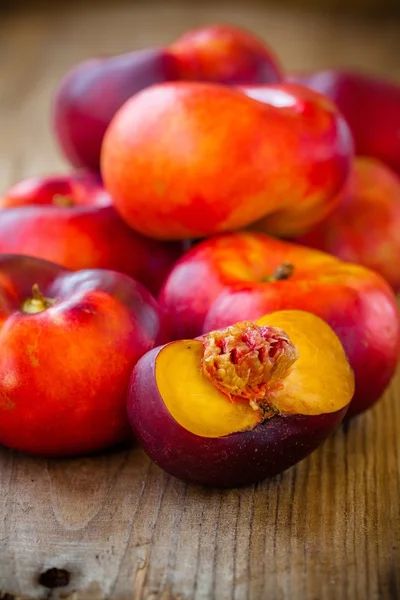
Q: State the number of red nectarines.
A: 8